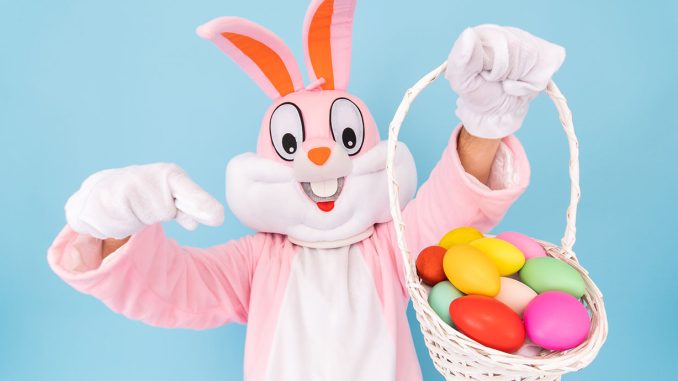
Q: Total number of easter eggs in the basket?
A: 10